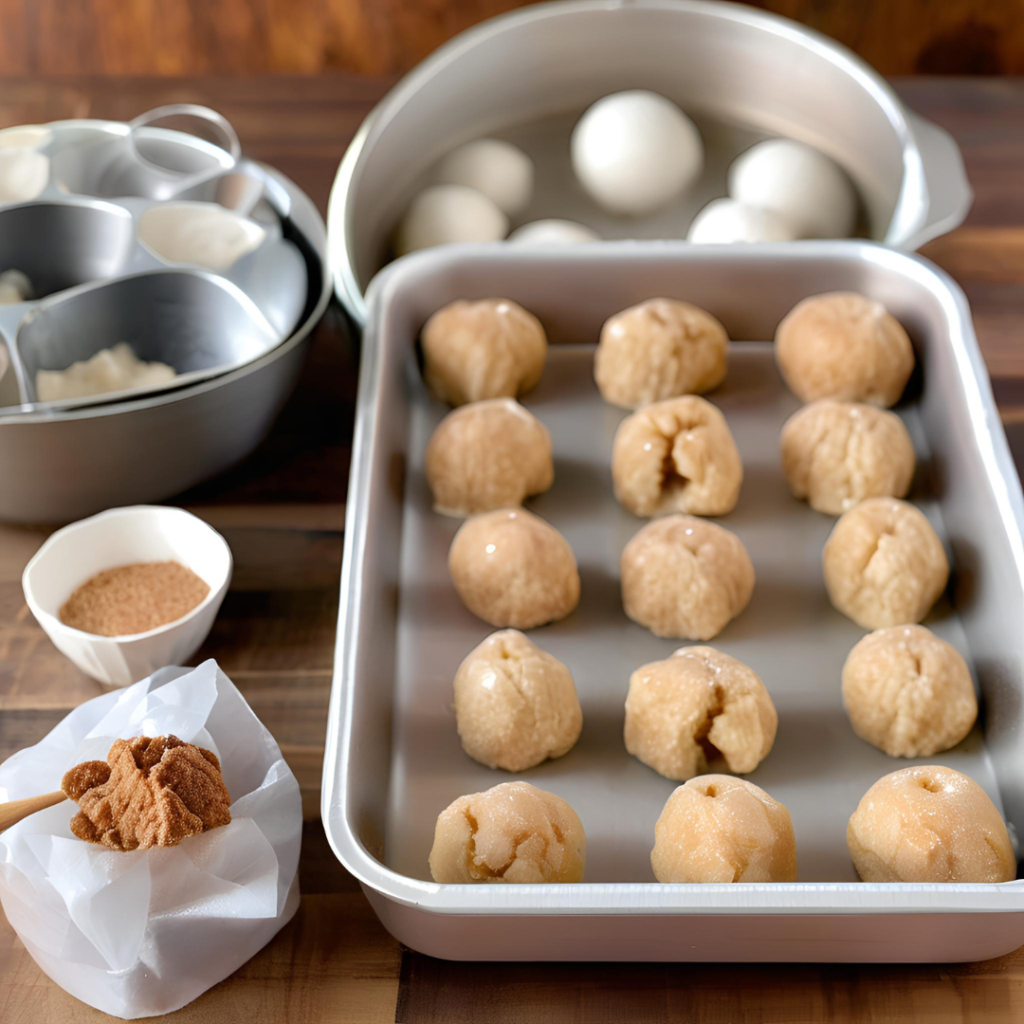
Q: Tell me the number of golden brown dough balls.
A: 15